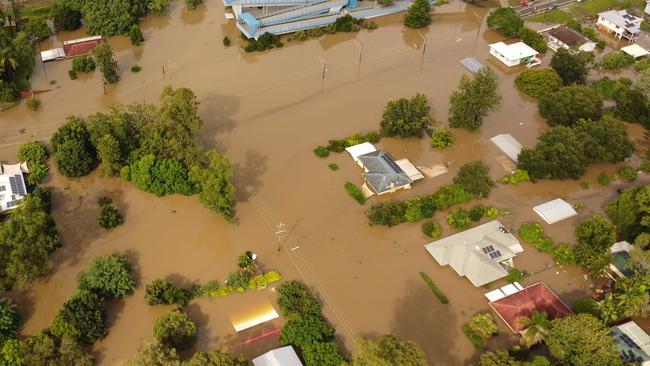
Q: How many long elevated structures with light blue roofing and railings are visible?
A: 1